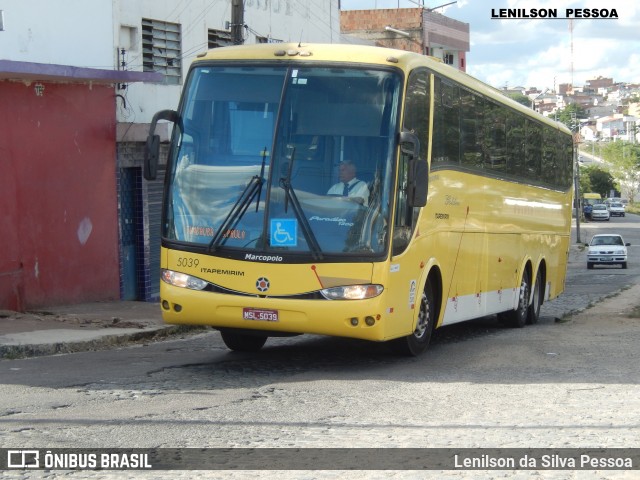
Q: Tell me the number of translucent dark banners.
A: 1